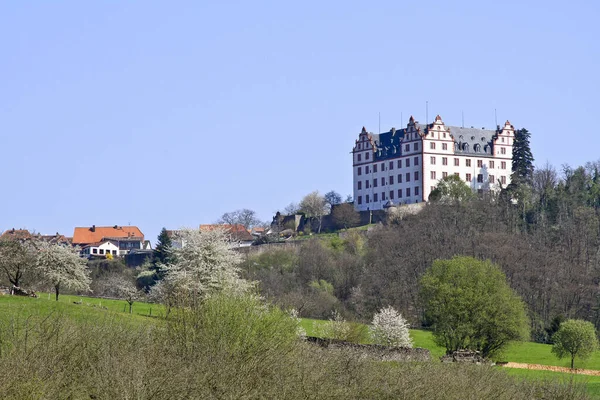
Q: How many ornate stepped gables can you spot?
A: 4